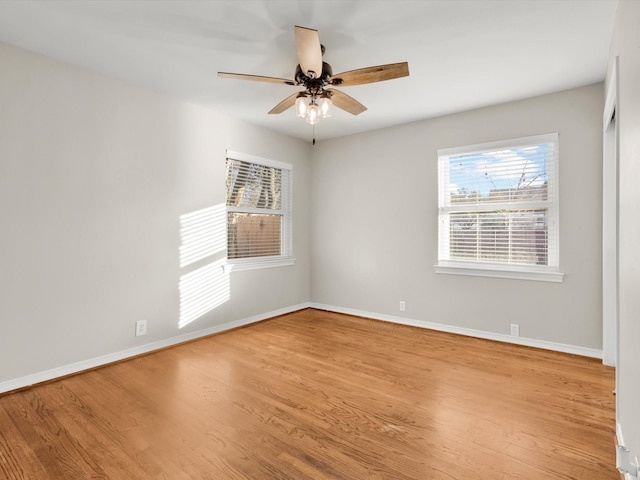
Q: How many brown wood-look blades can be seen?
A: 5